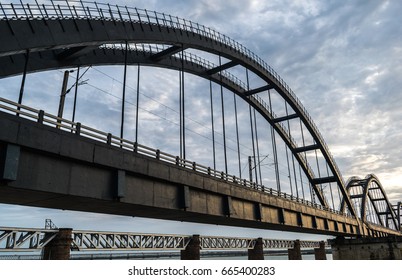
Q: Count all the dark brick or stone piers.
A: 5